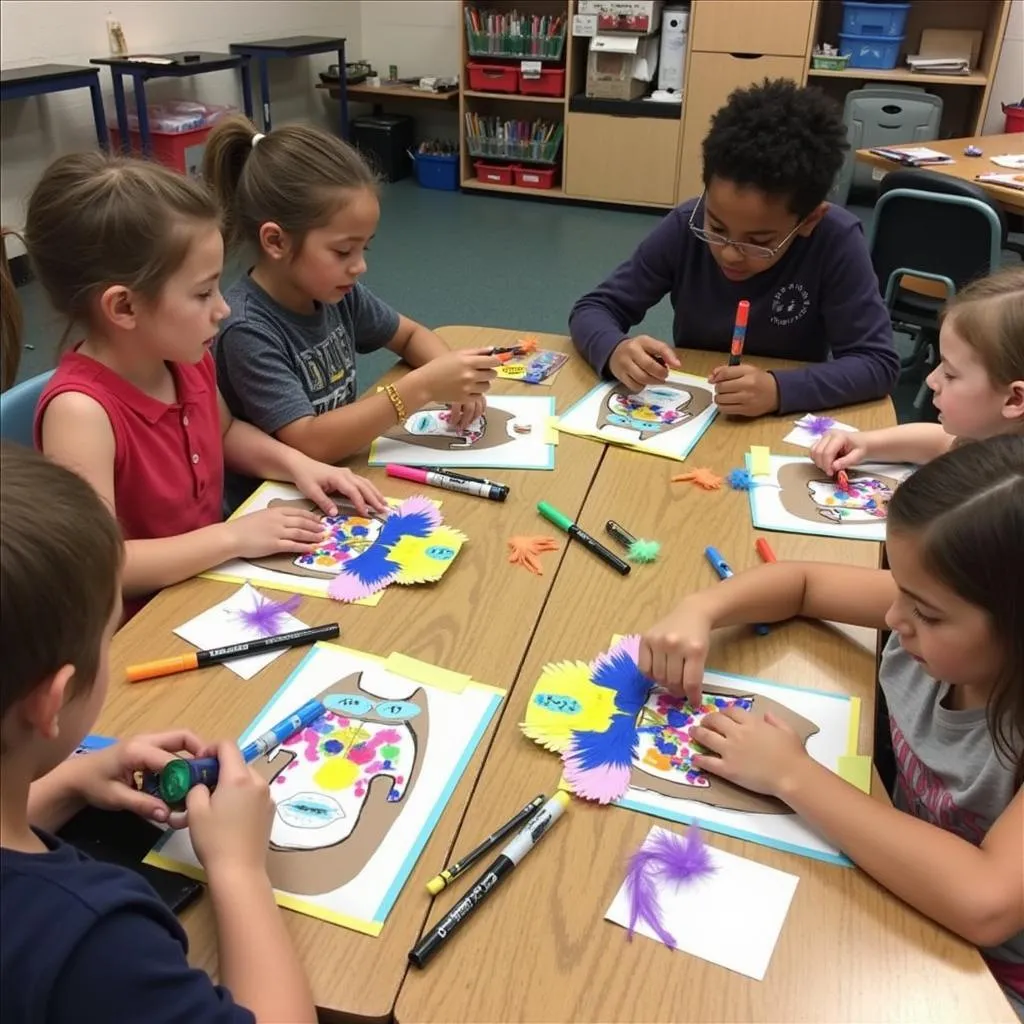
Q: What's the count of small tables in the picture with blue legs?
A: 3